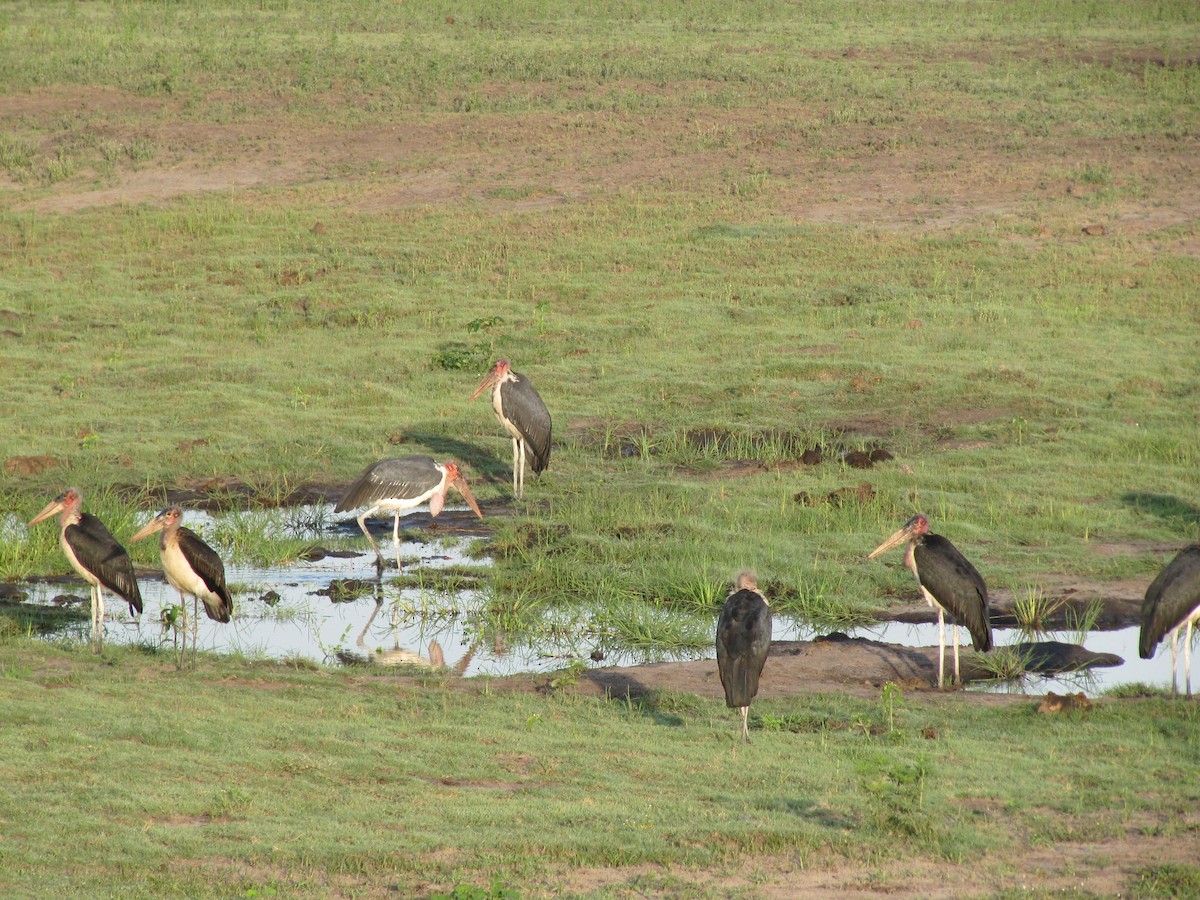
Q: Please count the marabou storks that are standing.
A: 7